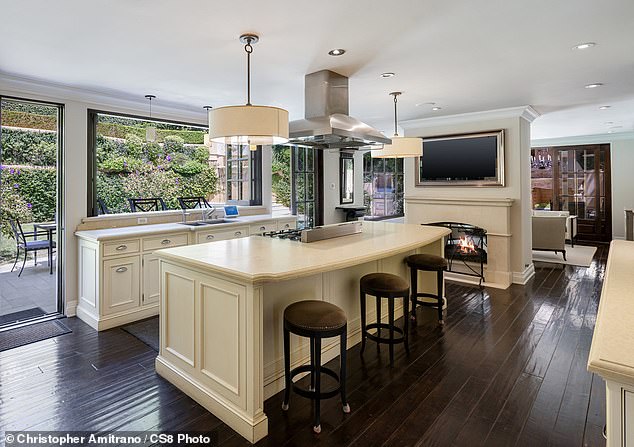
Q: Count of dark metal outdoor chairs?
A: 4